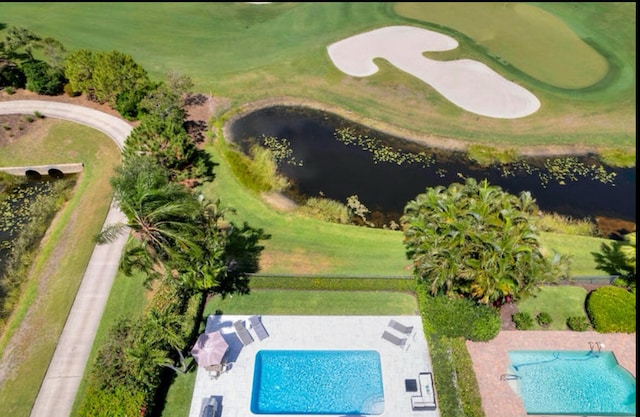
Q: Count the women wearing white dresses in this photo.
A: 0